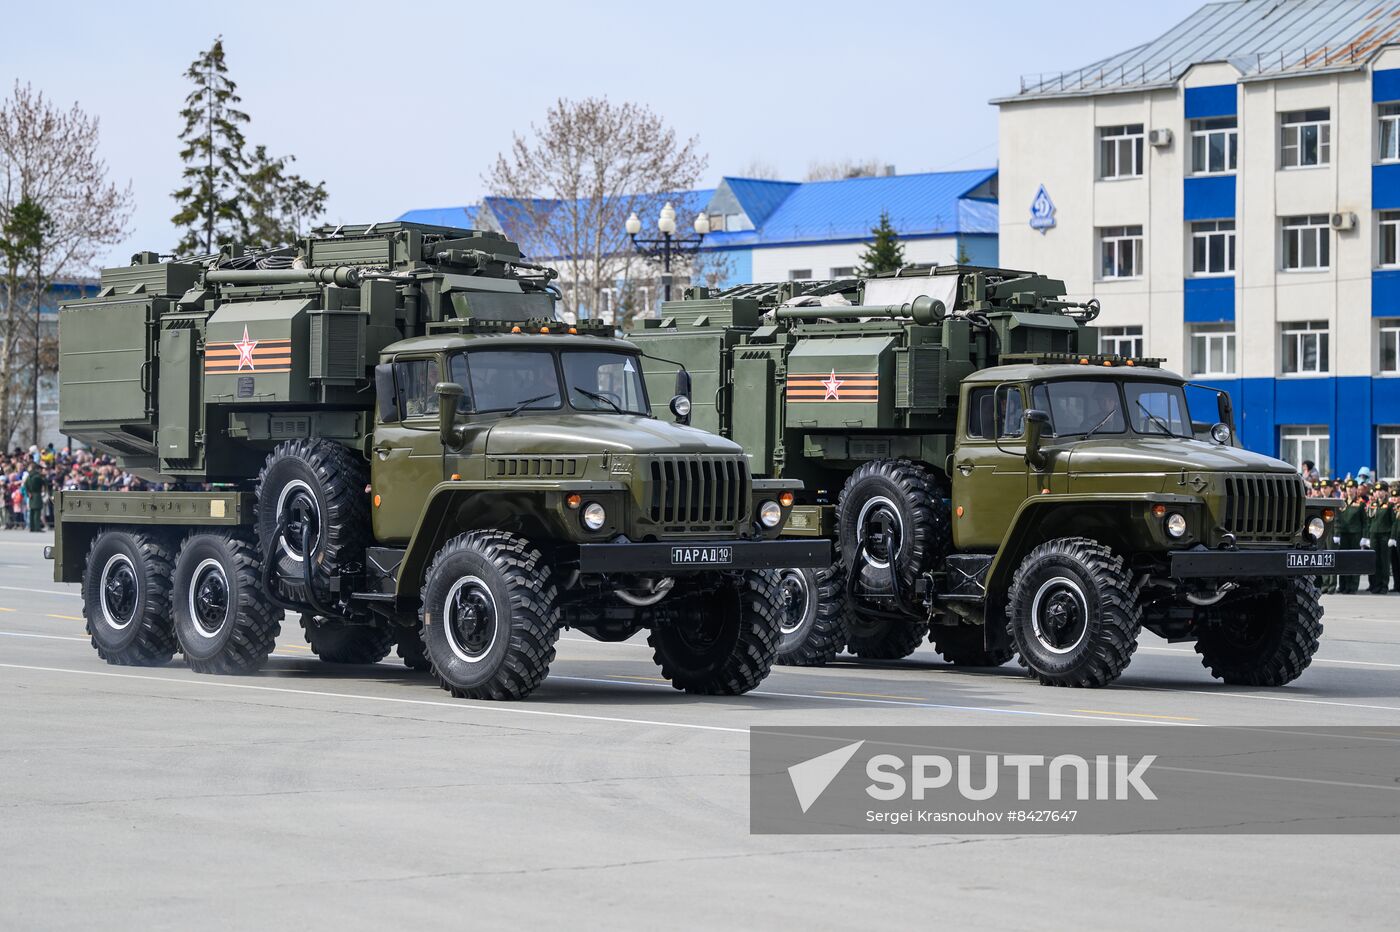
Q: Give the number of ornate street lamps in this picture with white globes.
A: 1